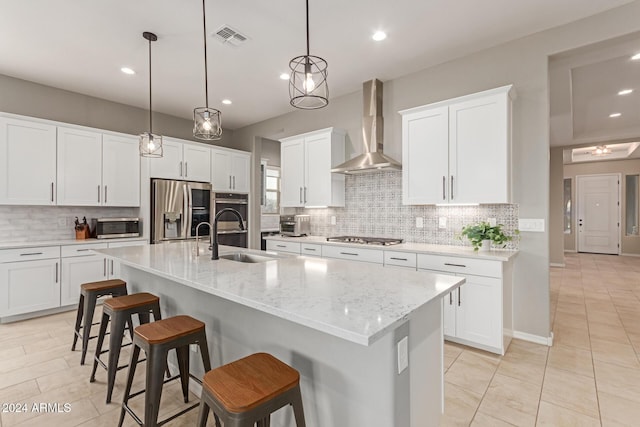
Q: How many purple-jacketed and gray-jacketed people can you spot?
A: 0